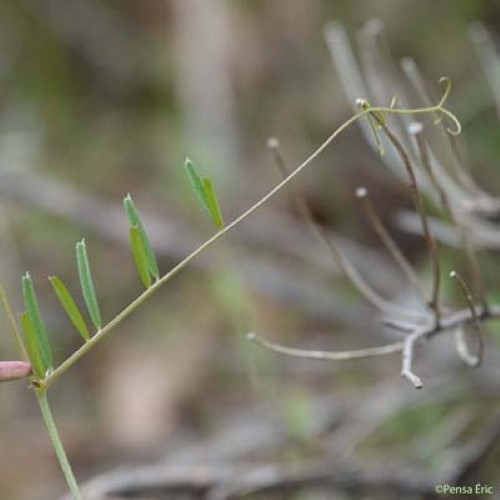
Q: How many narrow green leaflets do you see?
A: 8